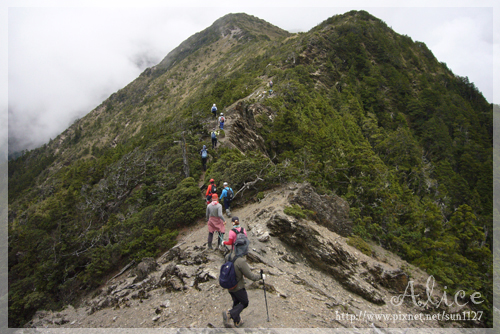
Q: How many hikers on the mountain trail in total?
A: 11